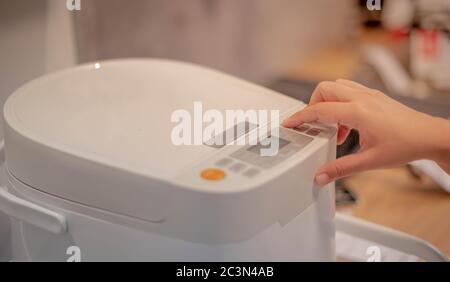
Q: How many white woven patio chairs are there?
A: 0